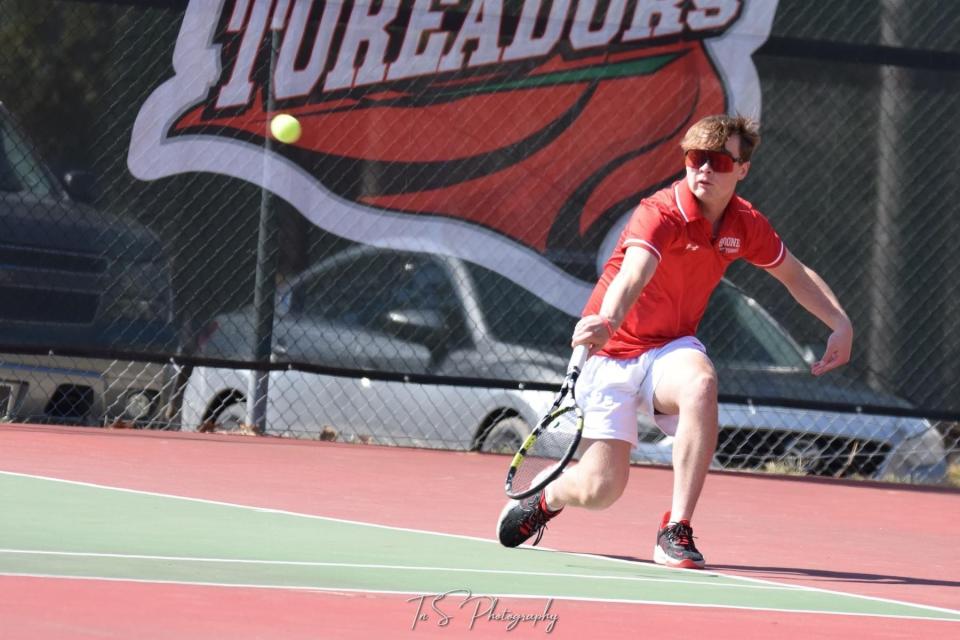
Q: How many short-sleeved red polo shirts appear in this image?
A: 1